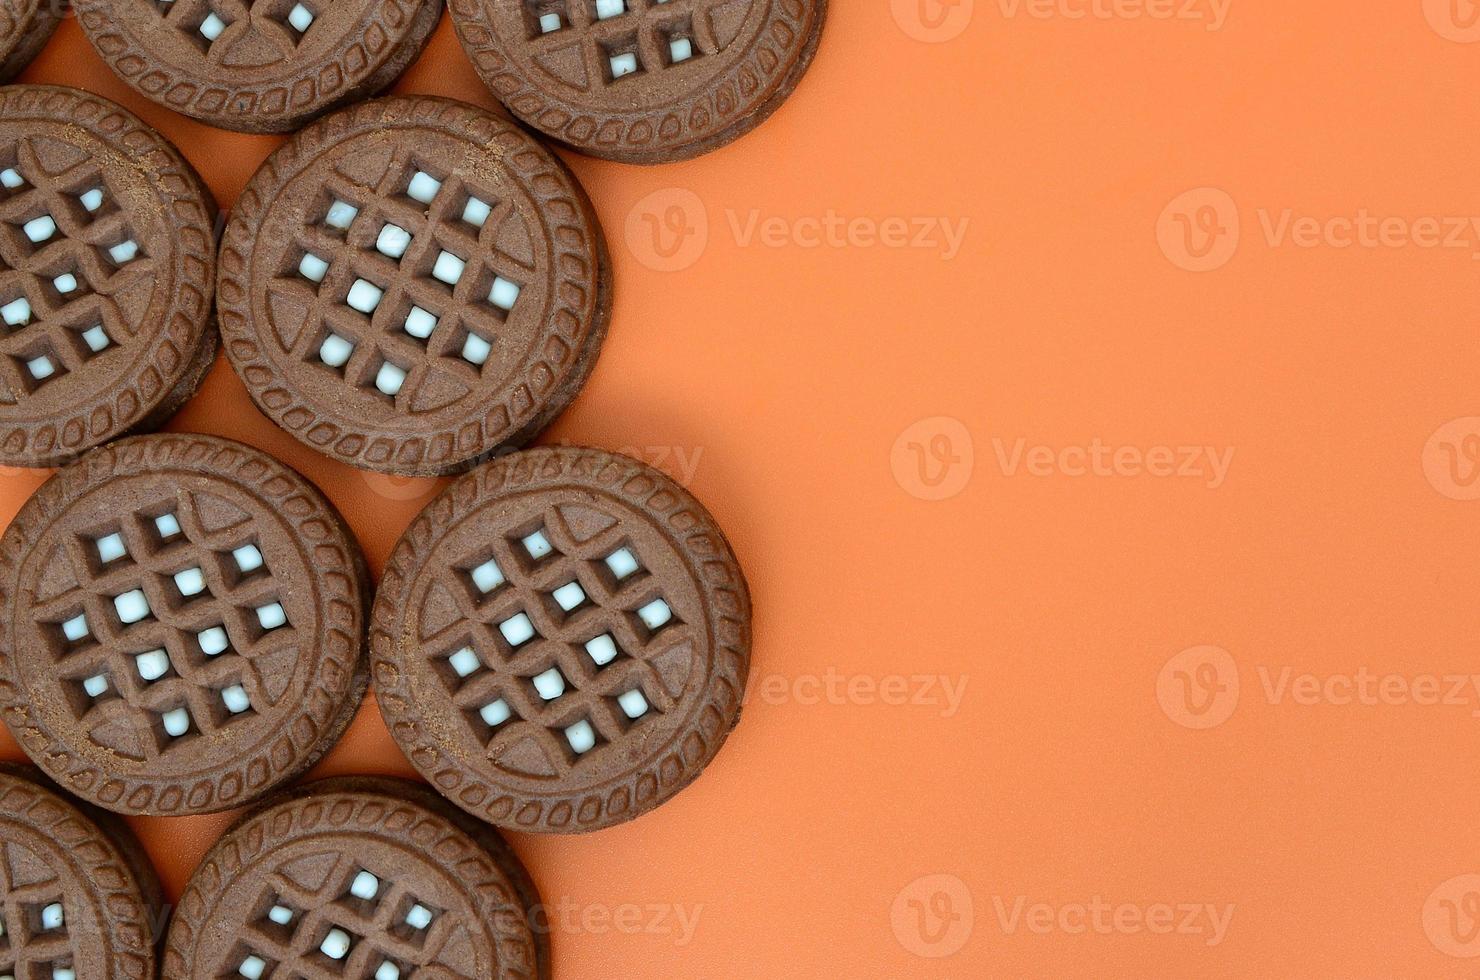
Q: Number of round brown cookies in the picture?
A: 9